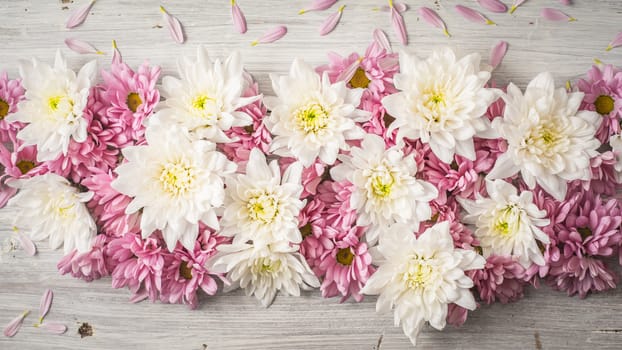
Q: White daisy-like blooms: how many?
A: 12